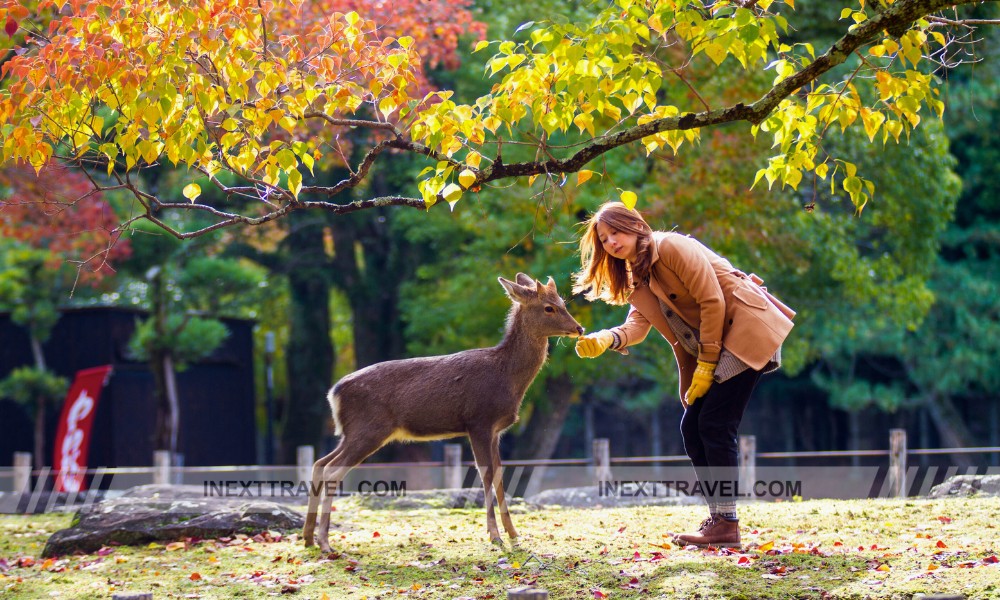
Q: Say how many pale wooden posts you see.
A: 7